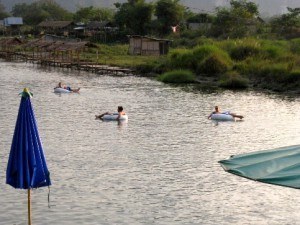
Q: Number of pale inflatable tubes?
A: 3